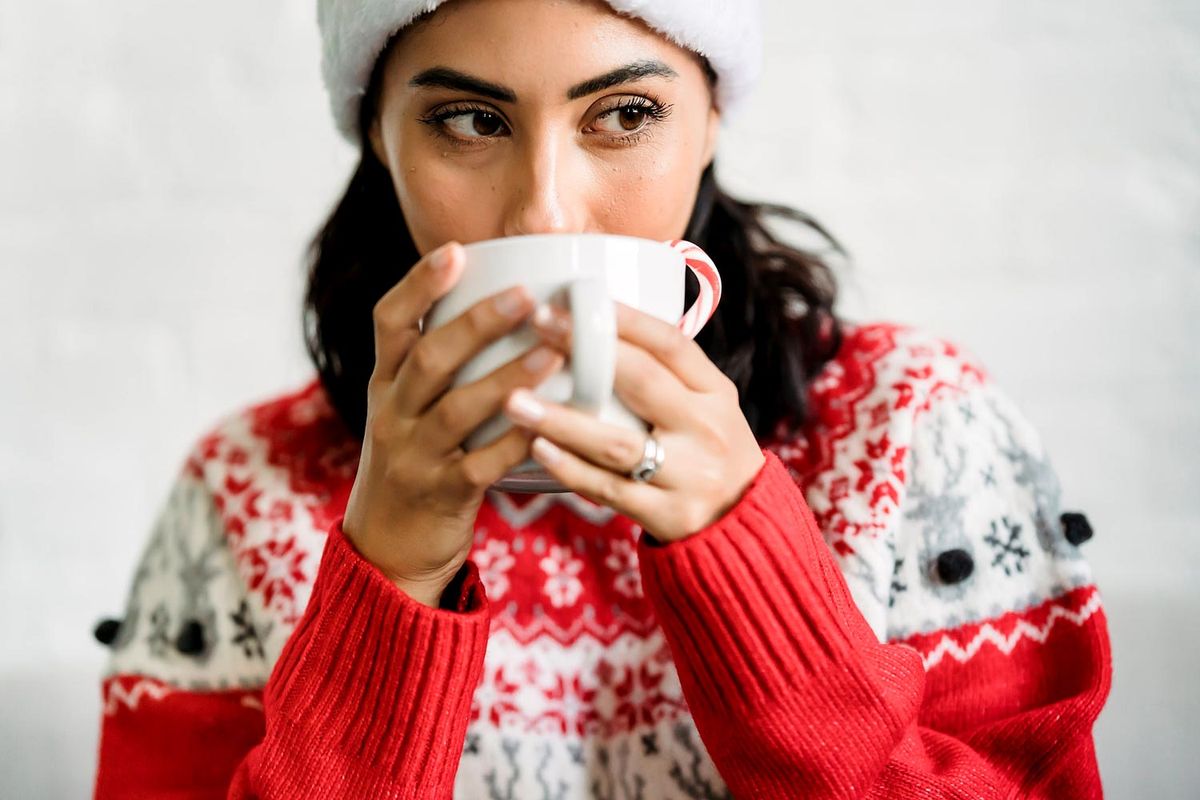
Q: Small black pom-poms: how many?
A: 4